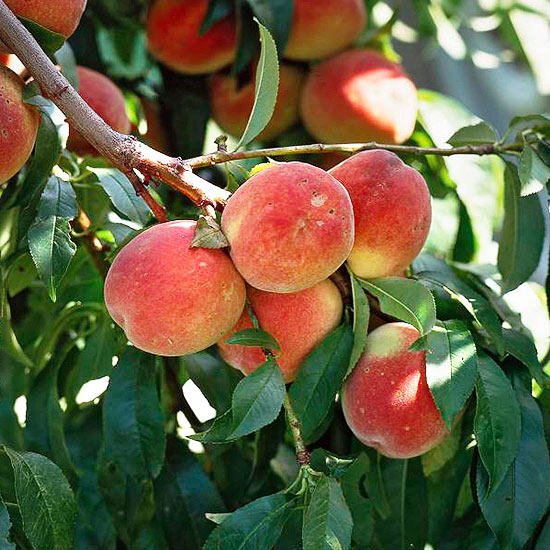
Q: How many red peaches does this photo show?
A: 12